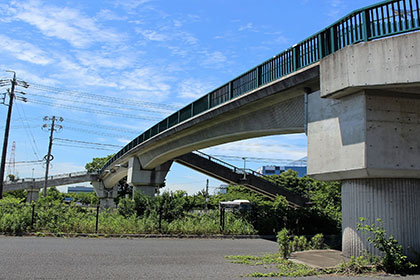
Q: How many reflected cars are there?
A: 0